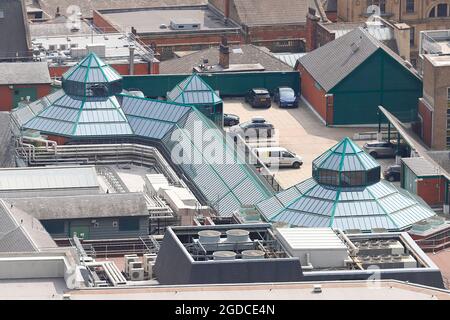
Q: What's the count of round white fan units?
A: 4